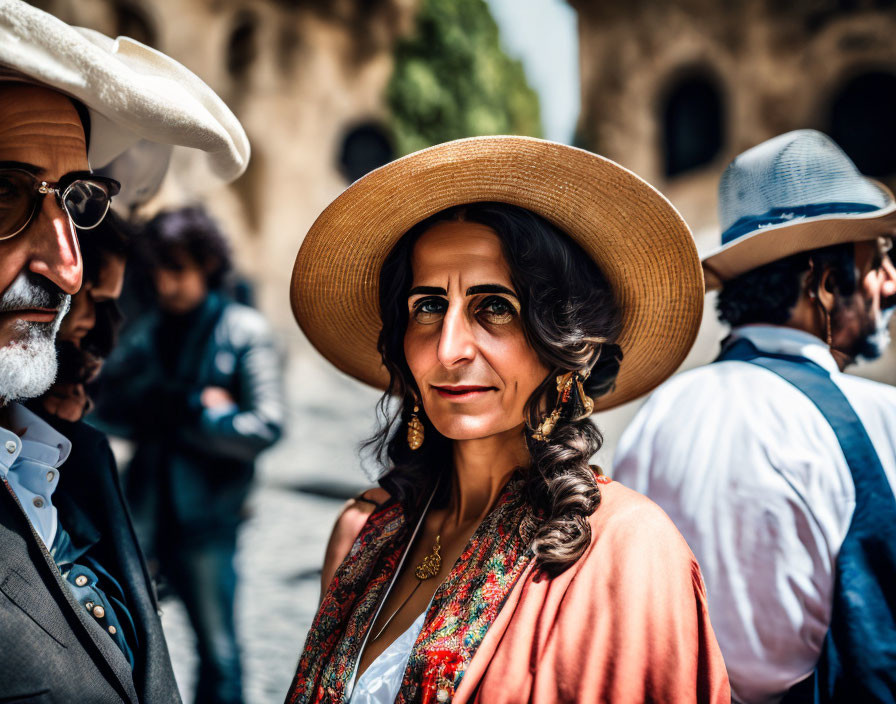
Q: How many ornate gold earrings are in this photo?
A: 2